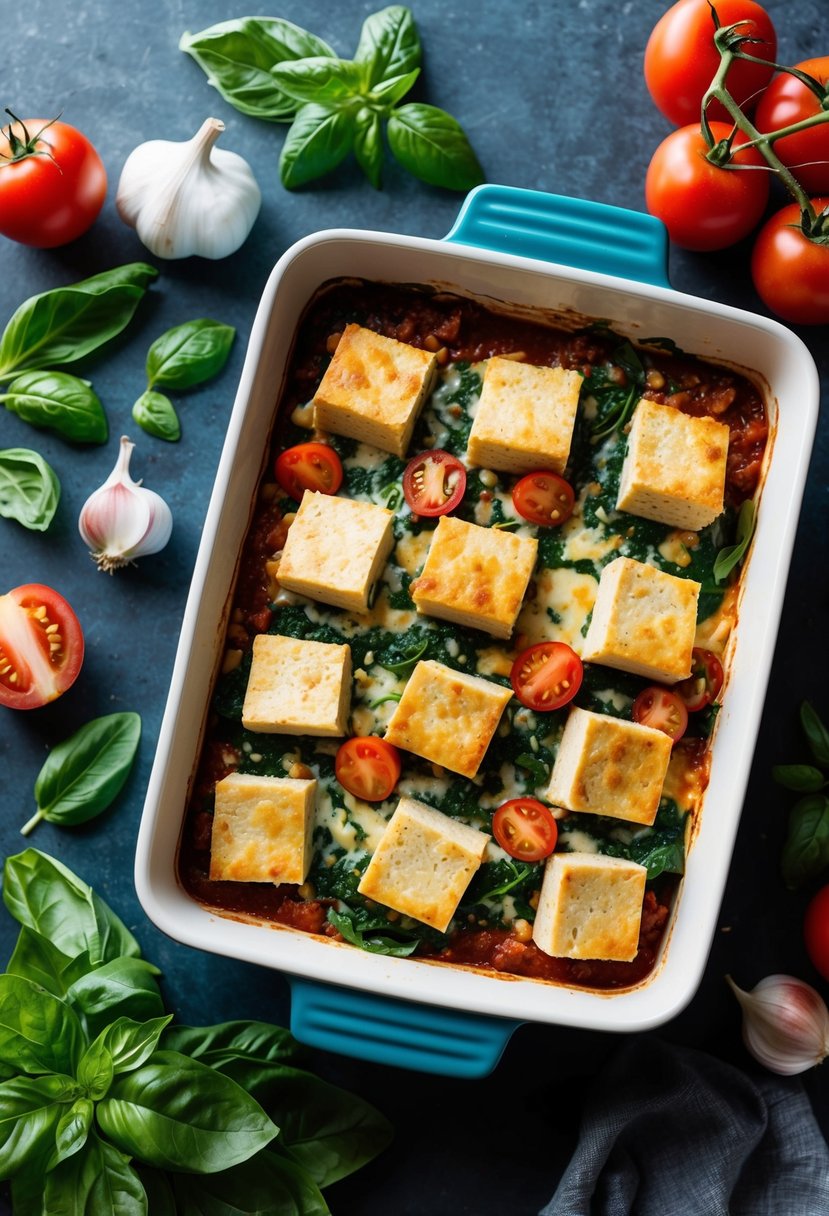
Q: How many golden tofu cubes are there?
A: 12